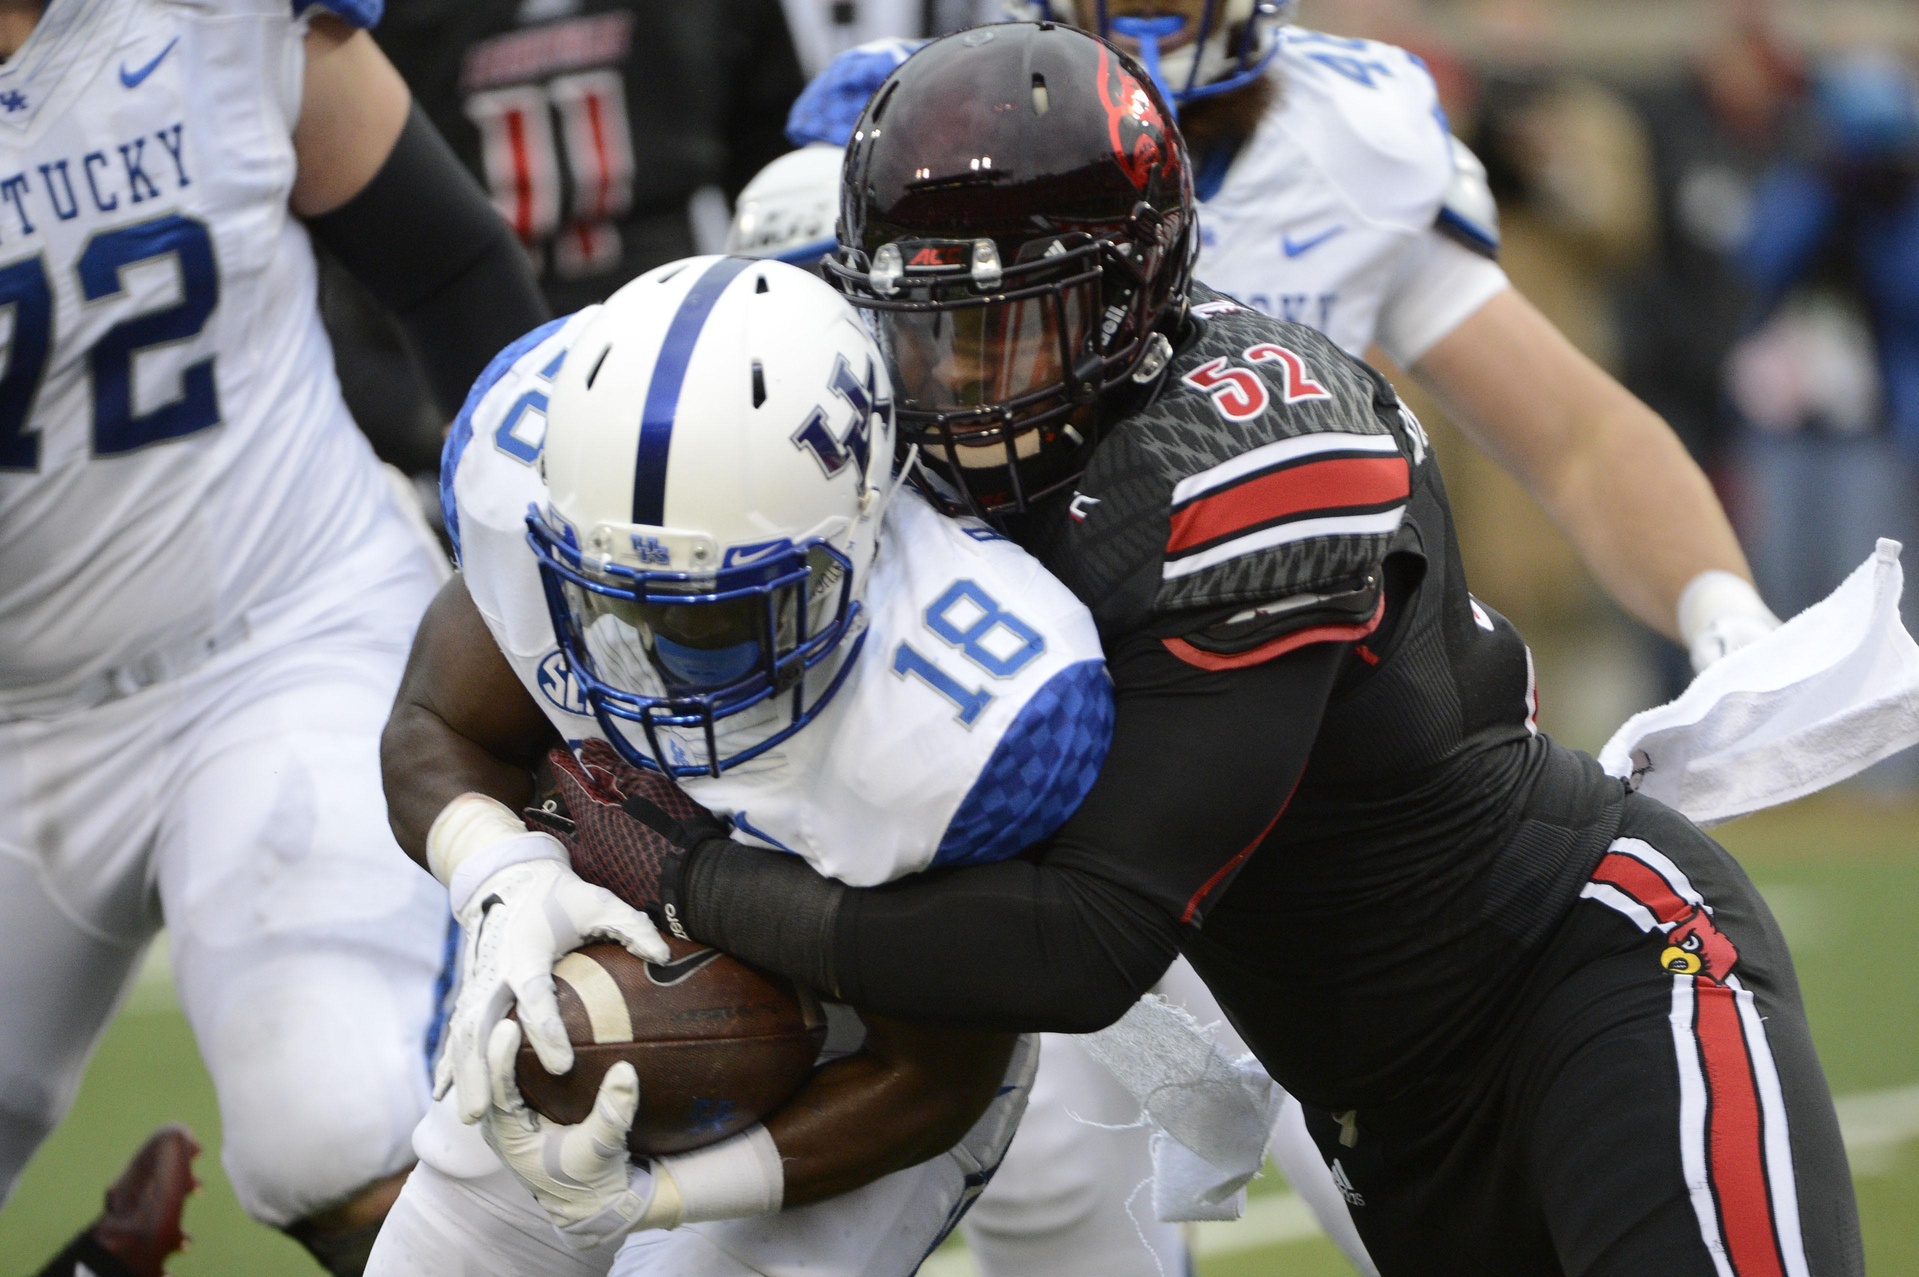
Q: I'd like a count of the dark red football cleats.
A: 1